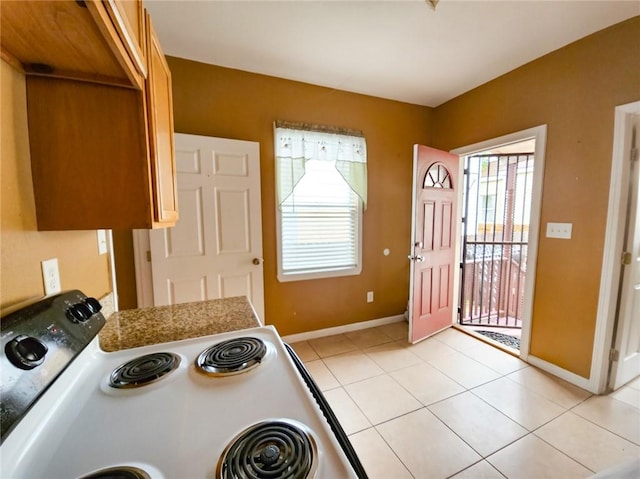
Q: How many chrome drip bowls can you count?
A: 4